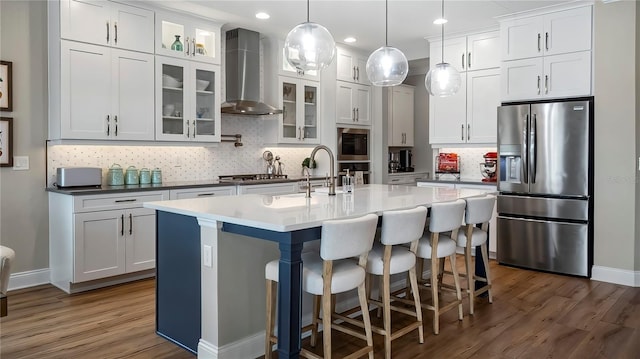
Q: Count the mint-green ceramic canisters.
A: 4